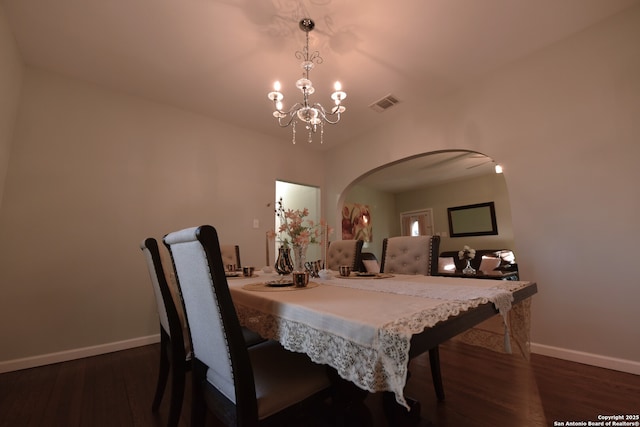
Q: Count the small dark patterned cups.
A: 4